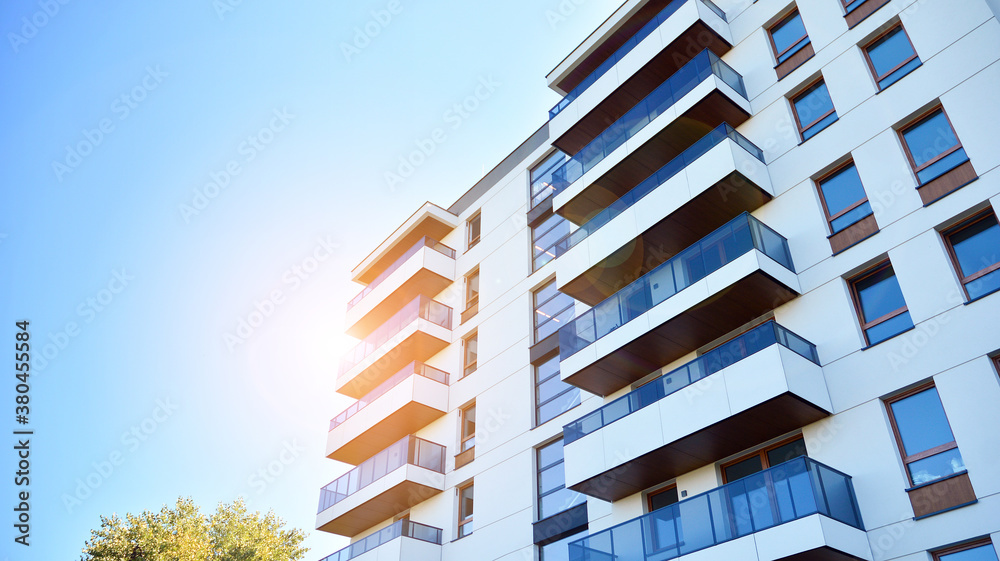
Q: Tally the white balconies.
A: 11